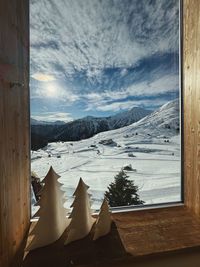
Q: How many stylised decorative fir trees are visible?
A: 3